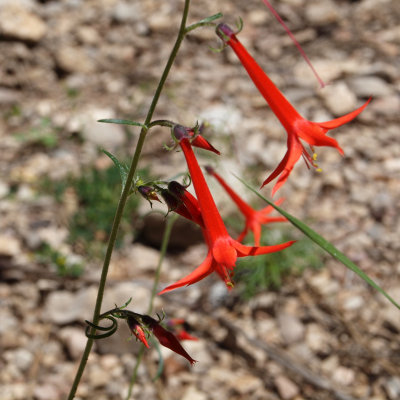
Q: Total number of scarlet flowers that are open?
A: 3